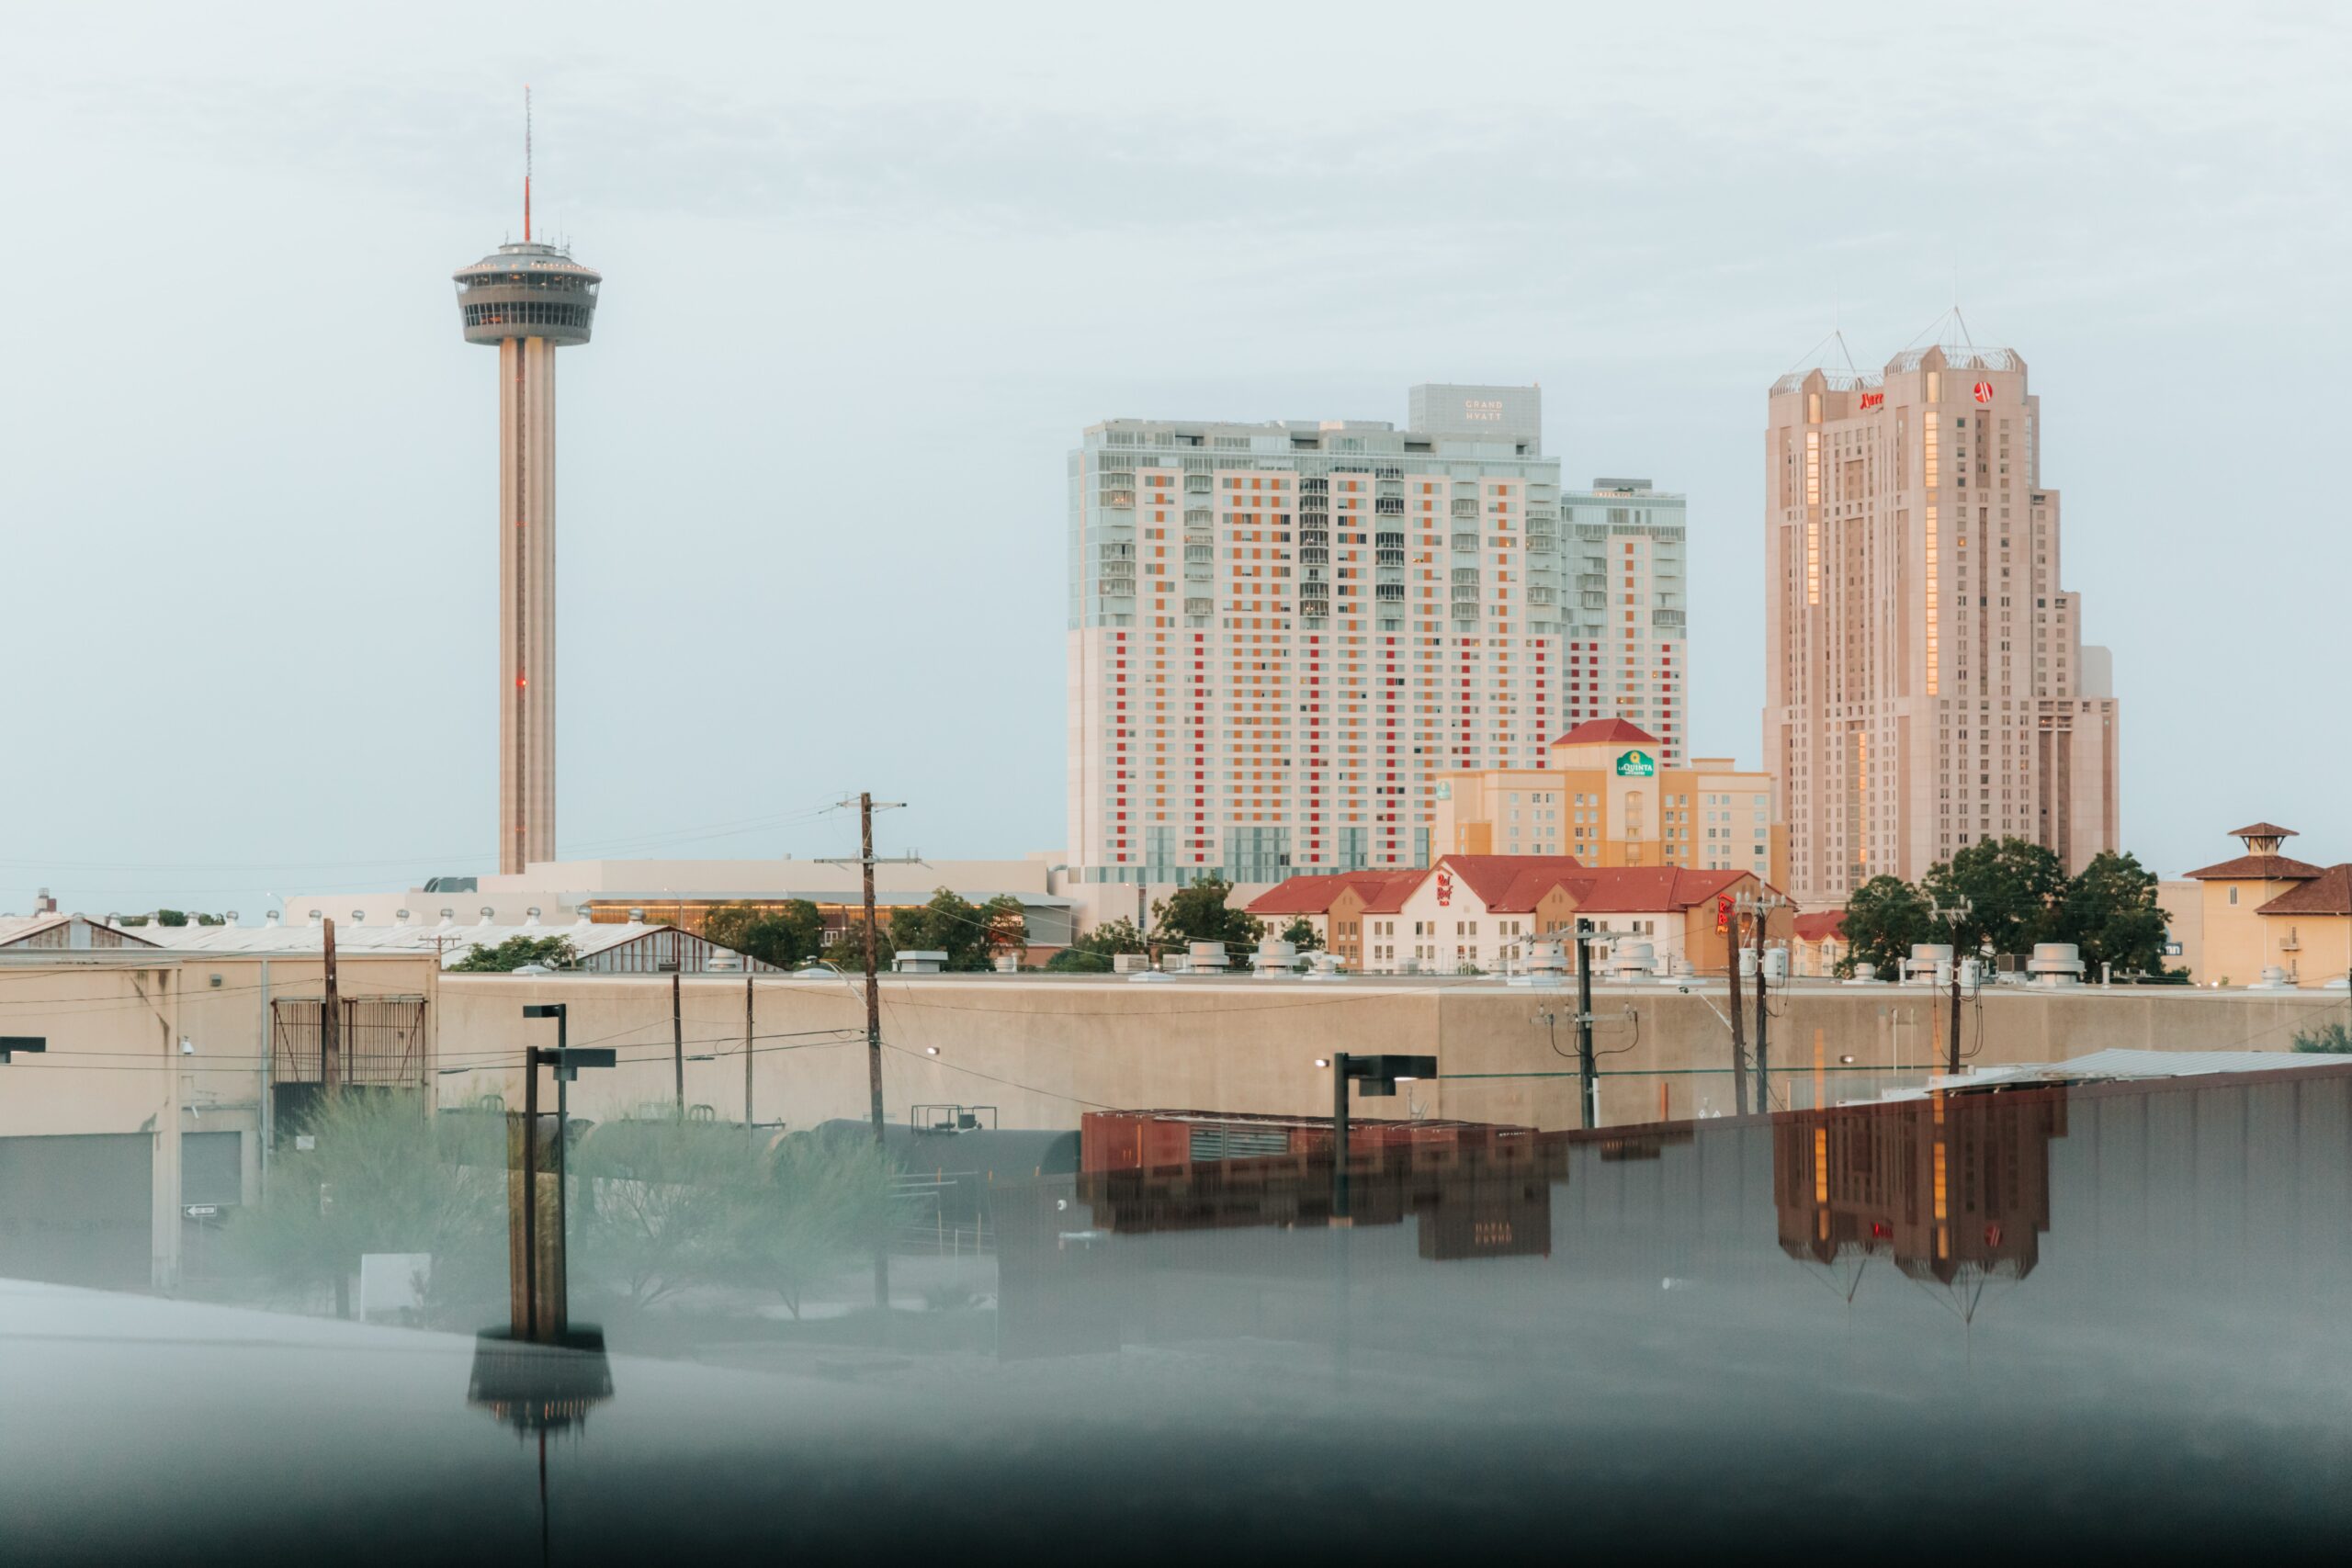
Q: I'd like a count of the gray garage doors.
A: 2